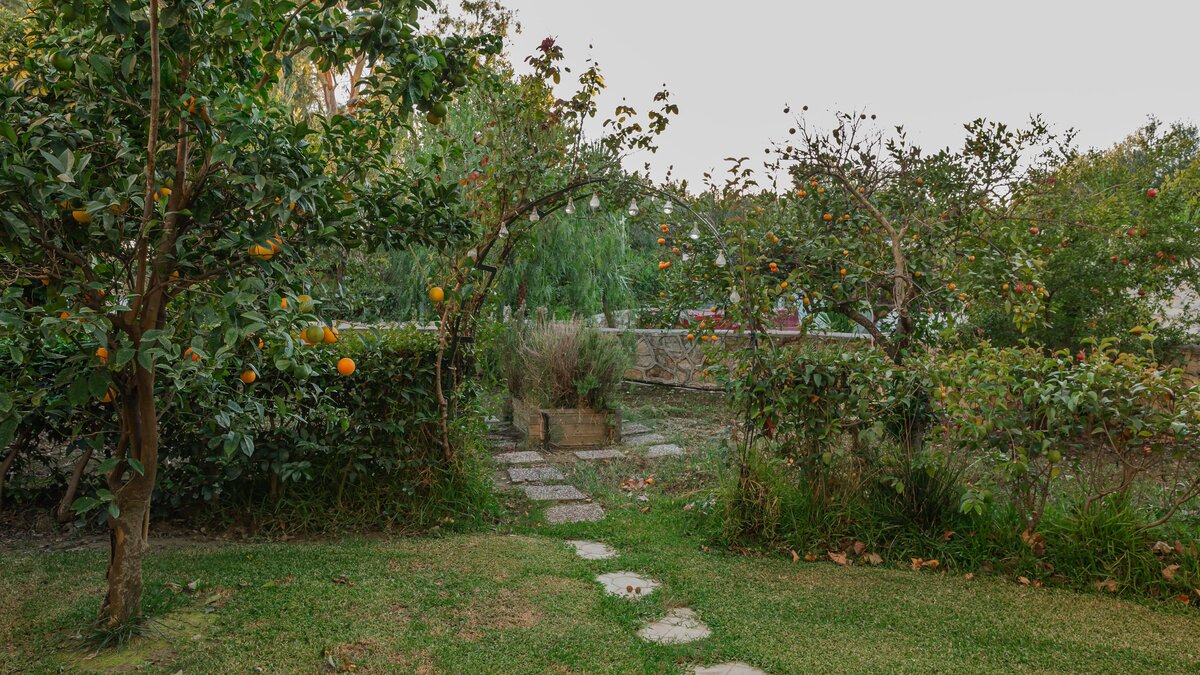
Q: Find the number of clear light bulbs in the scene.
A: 10